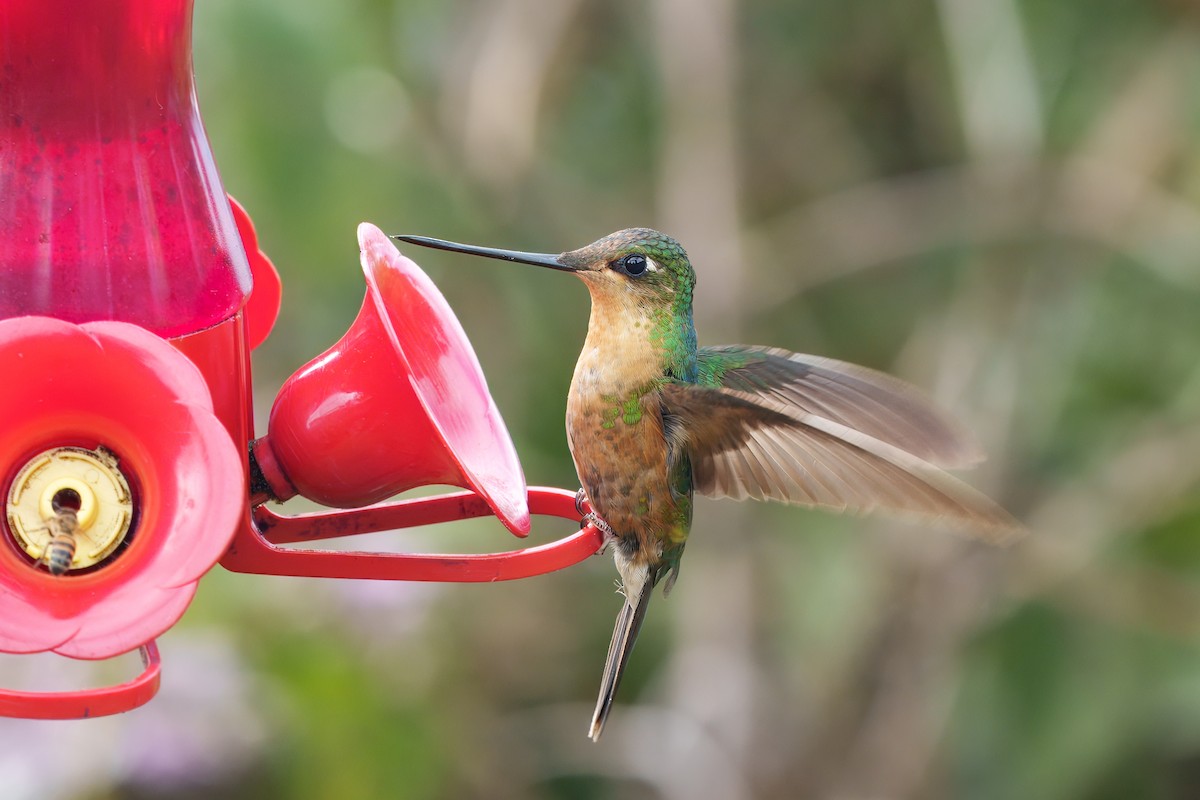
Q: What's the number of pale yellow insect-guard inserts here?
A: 1